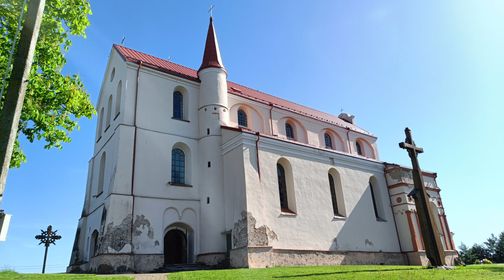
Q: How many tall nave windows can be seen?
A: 3